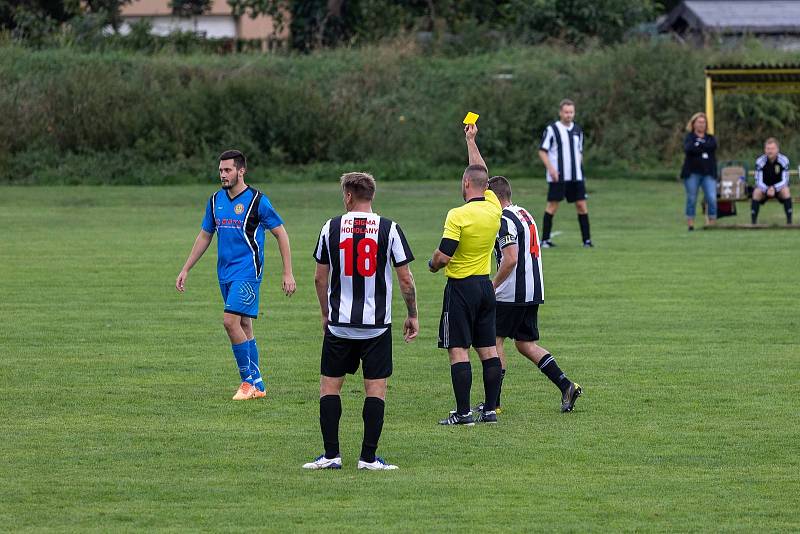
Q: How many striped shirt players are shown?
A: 3